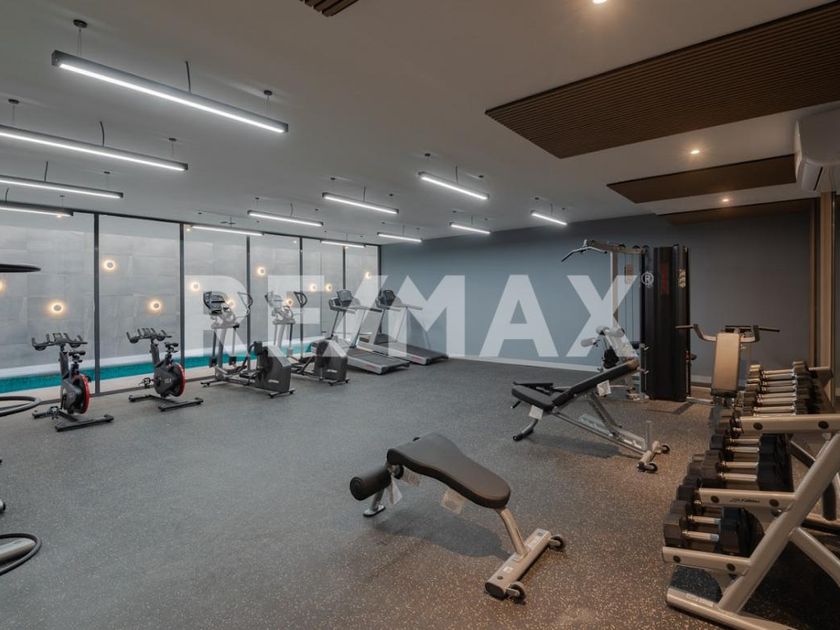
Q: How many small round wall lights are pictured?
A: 11